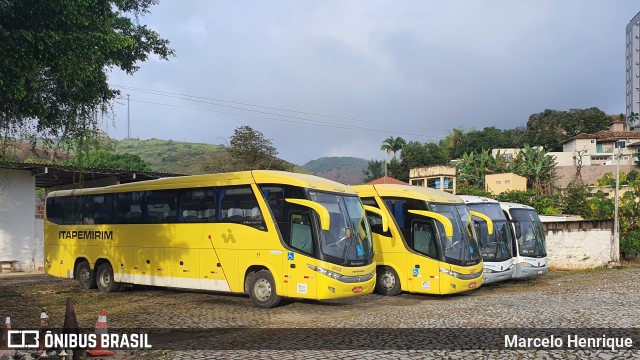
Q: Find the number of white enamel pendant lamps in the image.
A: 0